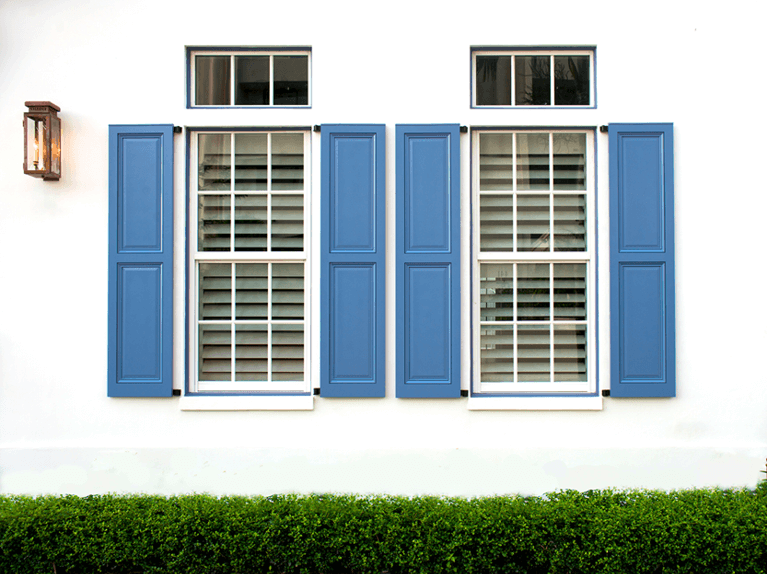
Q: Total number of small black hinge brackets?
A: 8